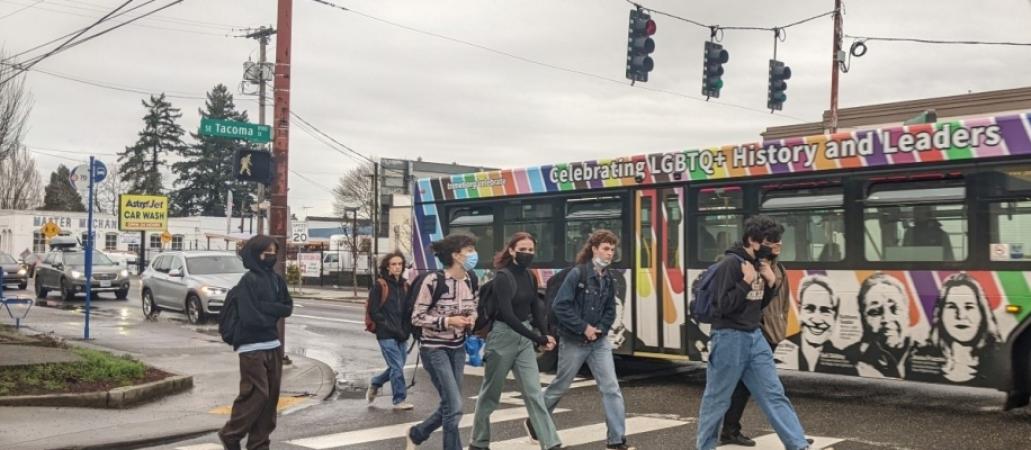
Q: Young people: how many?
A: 7